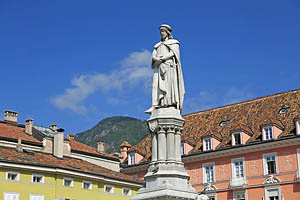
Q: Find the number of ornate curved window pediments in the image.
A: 2